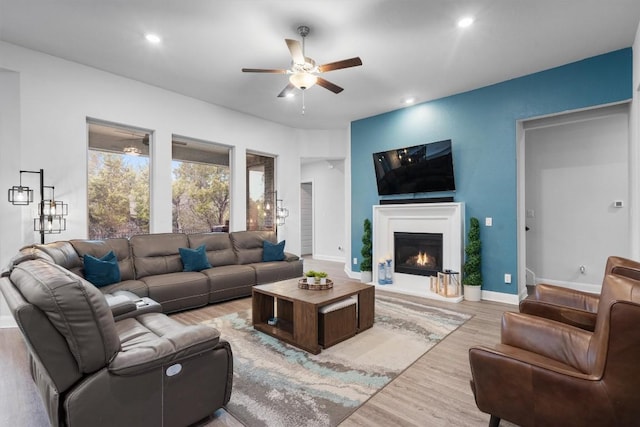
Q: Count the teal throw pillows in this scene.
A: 3